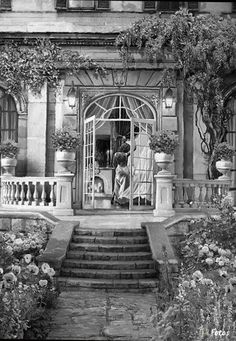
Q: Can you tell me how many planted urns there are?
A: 4